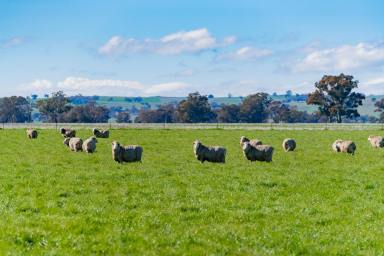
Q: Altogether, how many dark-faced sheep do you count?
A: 0